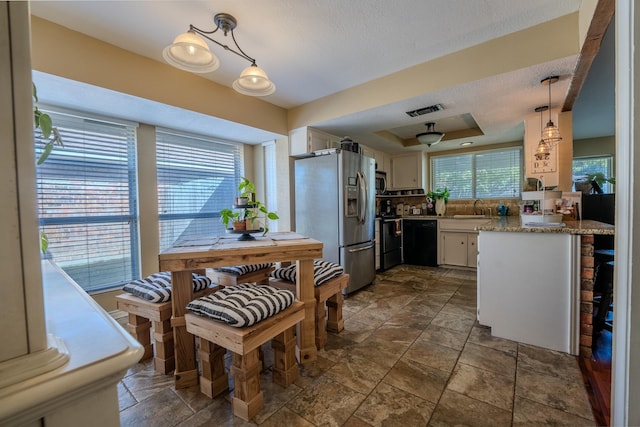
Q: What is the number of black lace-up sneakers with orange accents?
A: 0